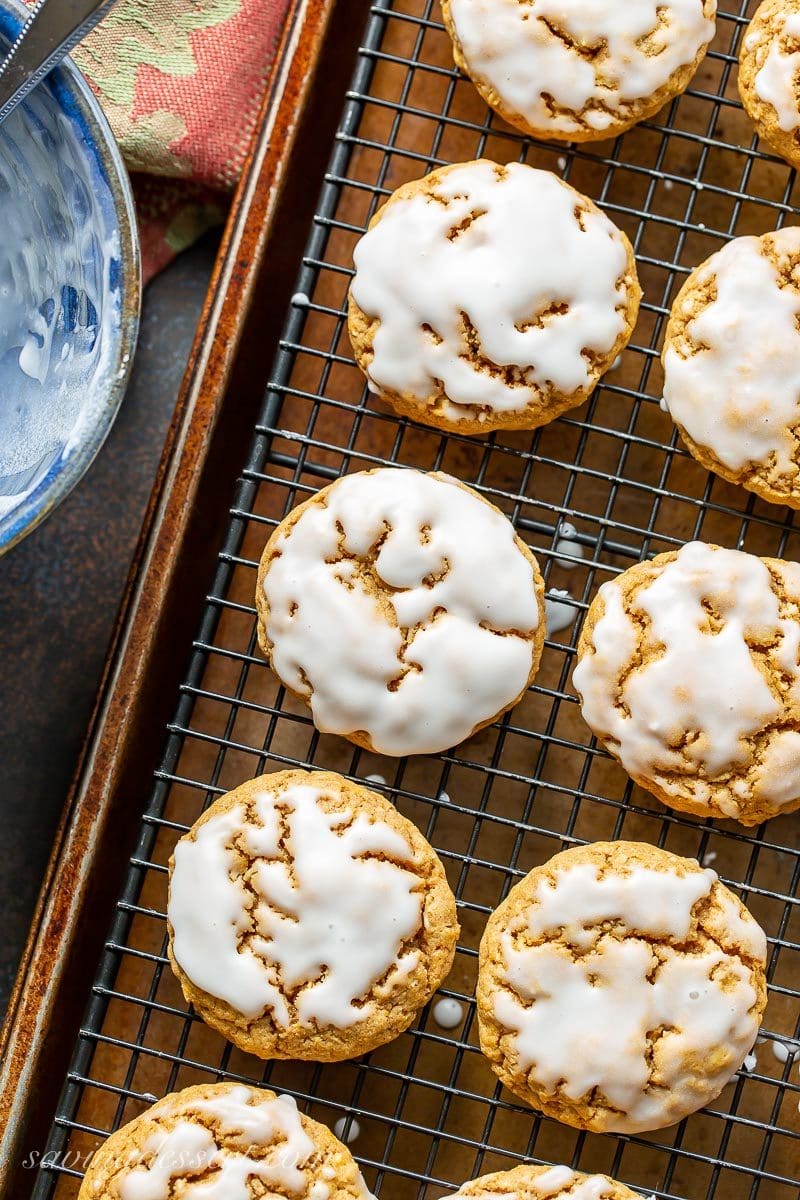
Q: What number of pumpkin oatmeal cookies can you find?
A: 10